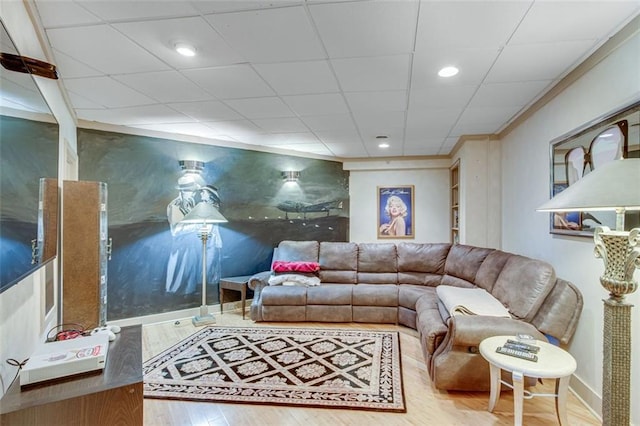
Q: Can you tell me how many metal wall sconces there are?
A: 2